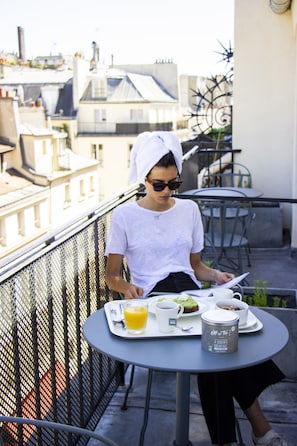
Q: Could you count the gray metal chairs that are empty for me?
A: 3